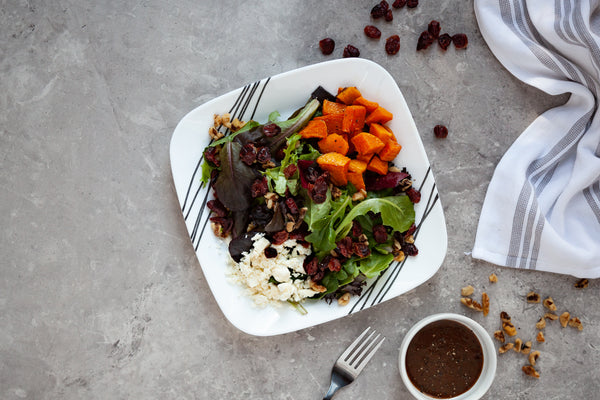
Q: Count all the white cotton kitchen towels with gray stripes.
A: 1